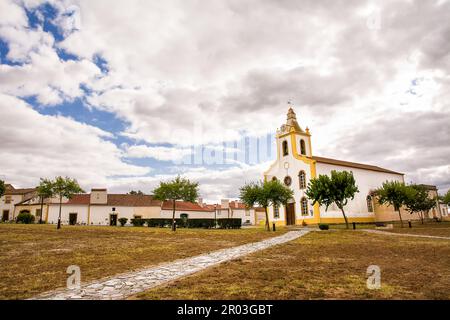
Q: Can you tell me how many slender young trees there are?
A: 7